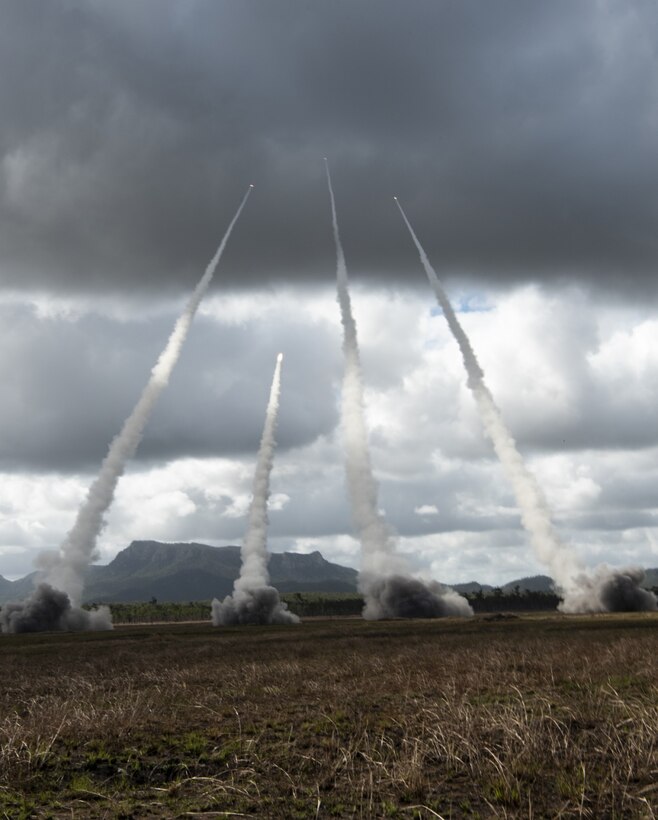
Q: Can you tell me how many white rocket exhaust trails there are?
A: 4